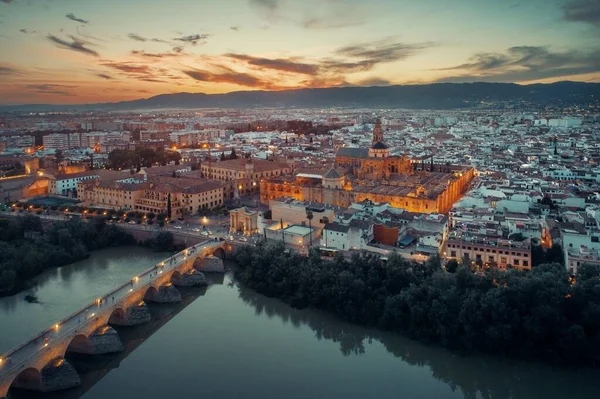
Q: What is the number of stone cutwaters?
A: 6